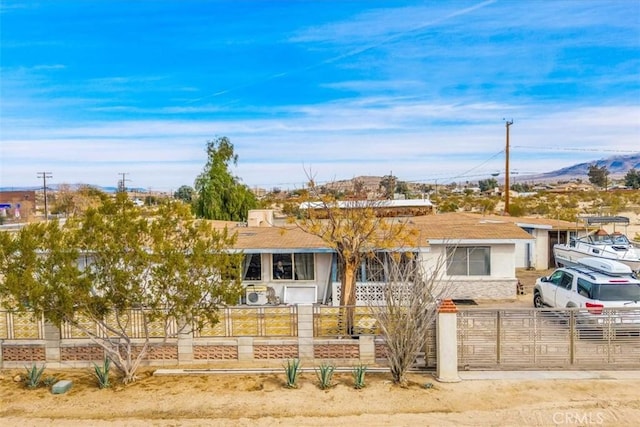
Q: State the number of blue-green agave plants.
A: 5